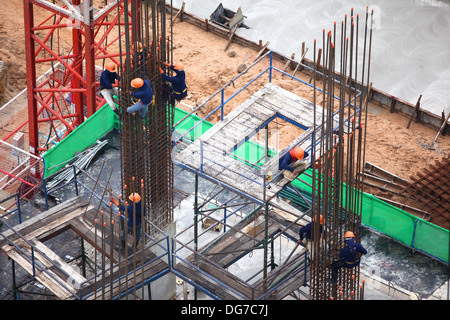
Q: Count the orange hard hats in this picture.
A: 8